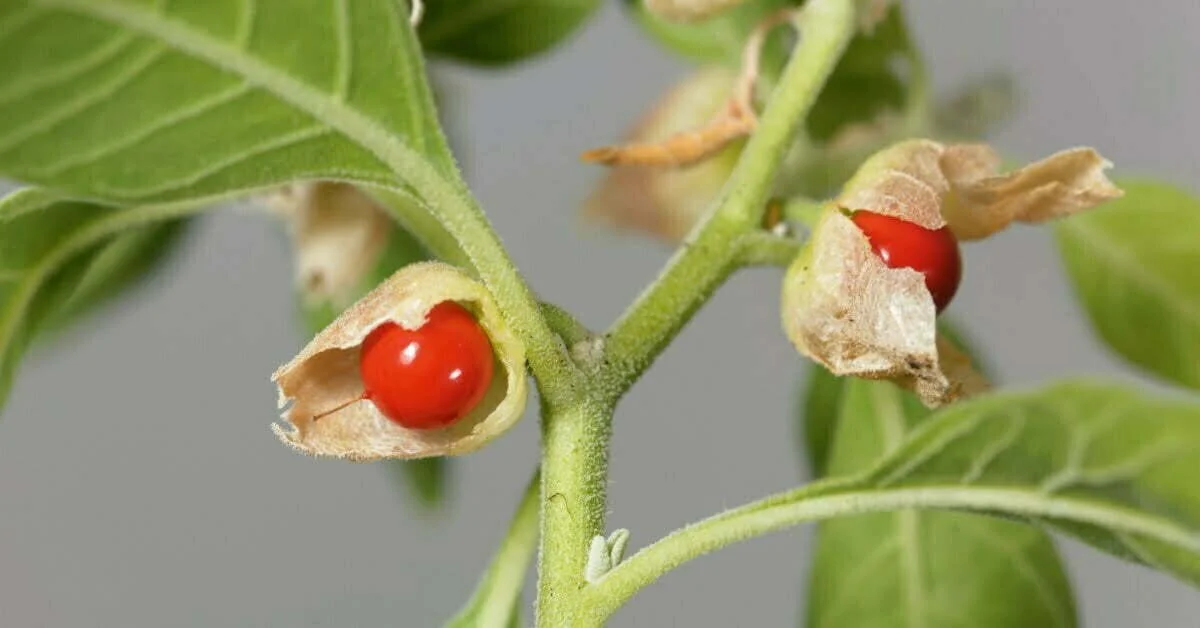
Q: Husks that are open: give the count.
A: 2